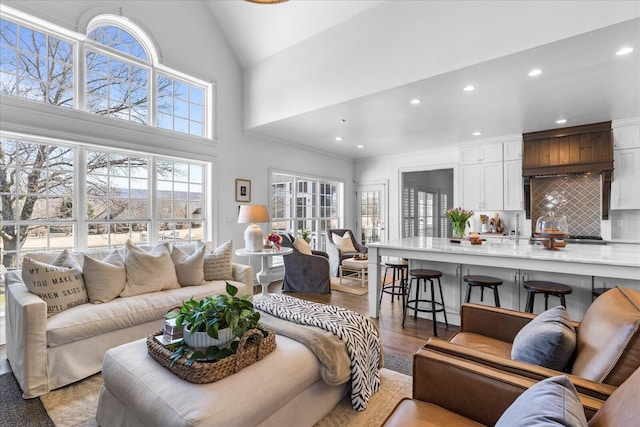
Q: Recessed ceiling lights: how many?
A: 8